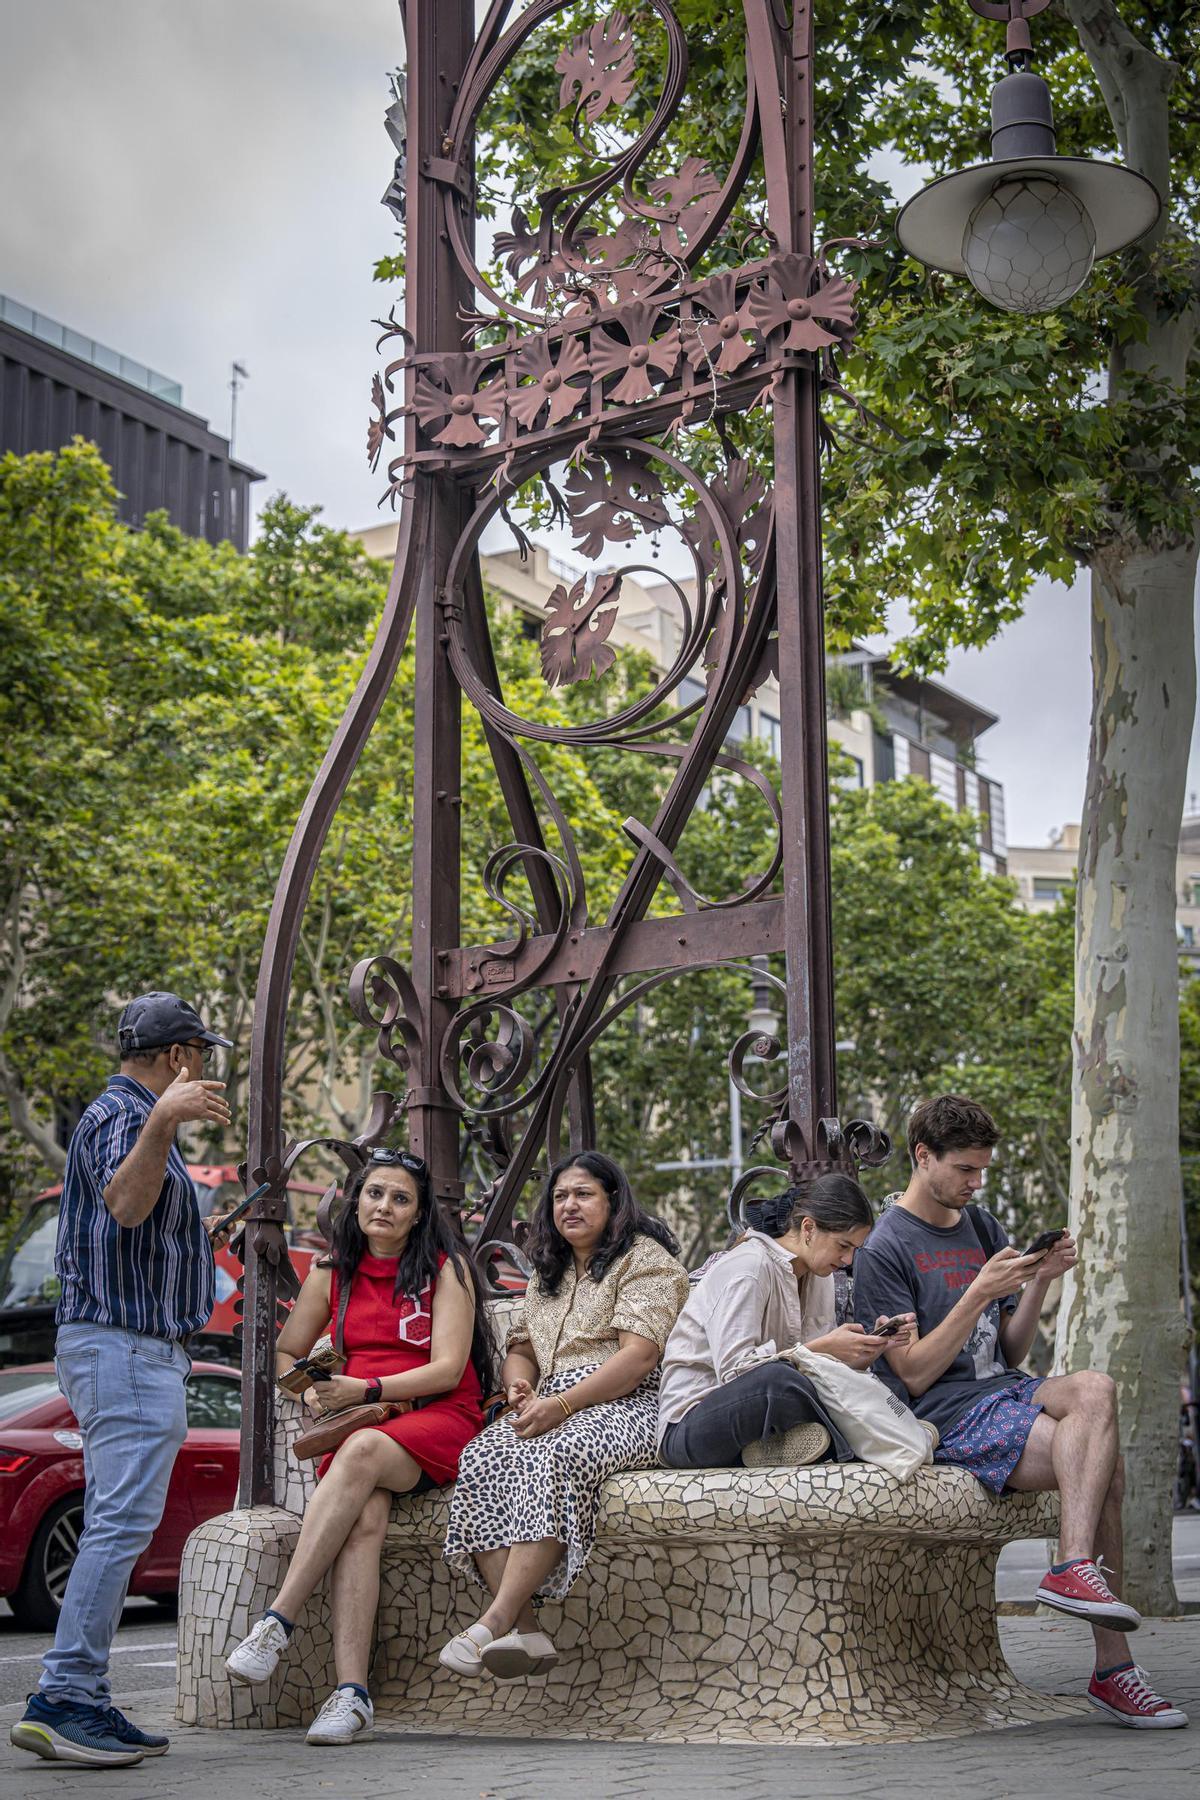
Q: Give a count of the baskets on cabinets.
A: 0